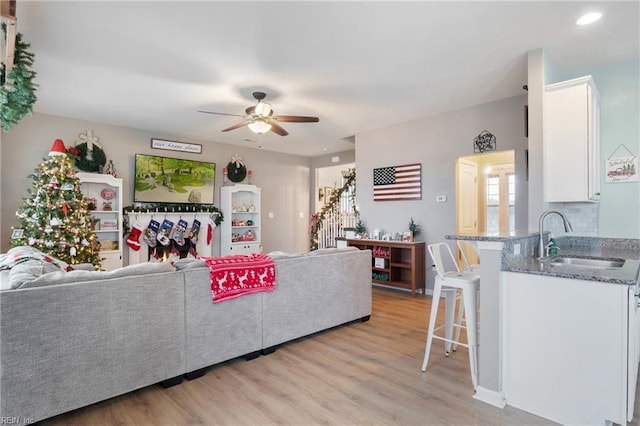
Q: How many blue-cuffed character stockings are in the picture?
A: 4